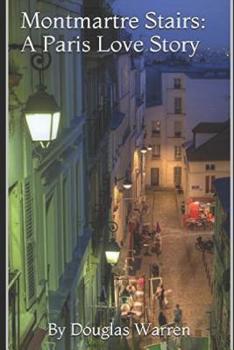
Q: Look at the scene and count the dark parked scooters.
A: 1